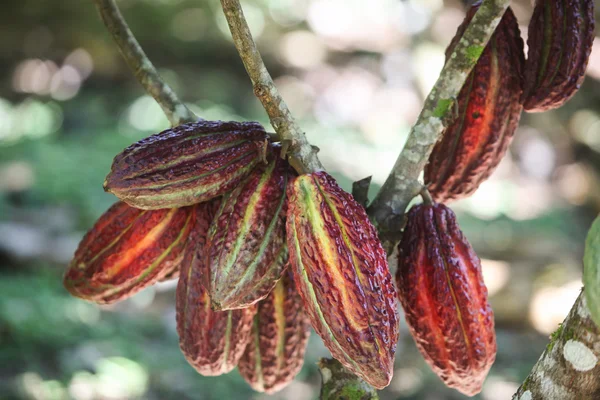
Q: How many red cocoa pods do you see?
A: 9